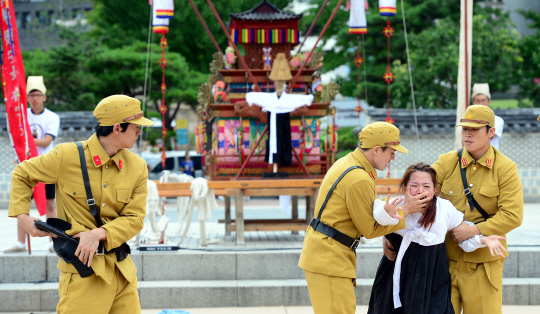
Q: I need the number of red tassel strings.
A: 3